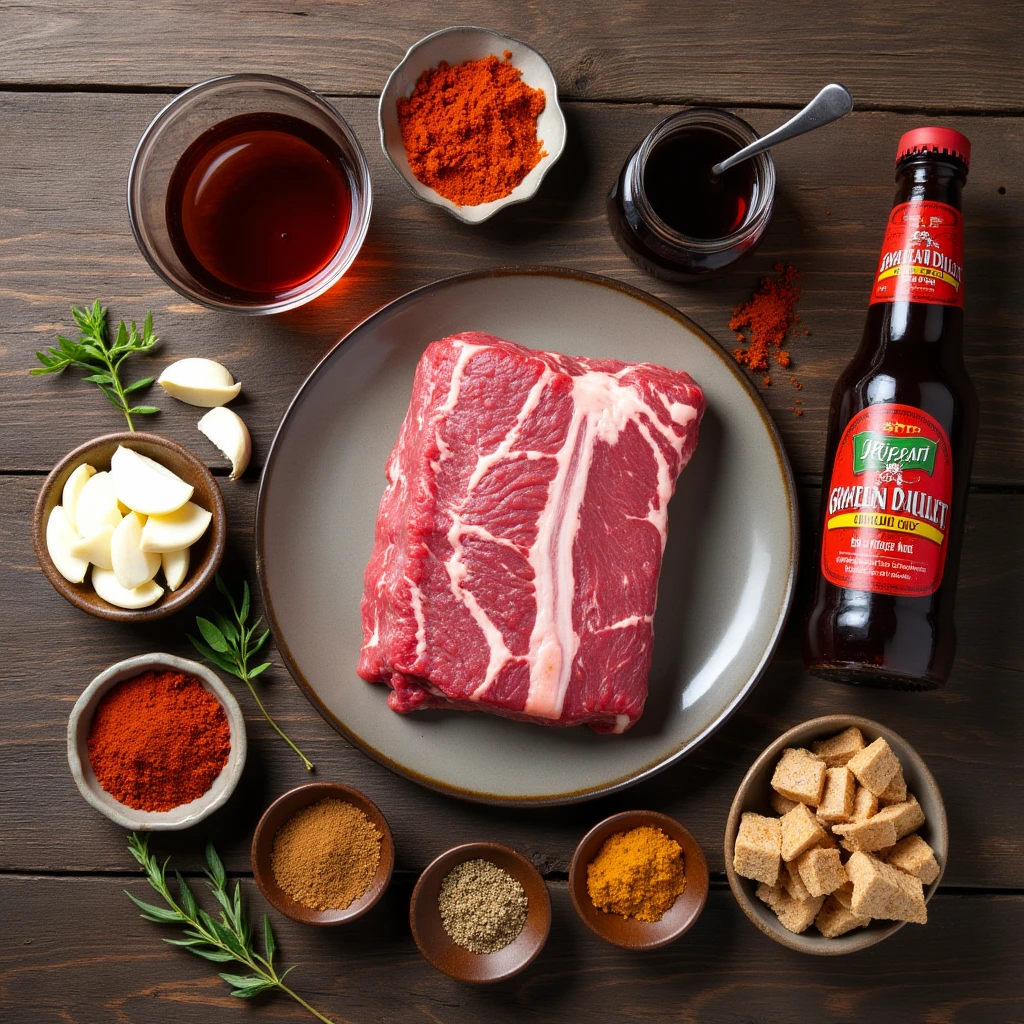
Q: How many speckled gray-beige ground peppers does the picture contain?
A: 1